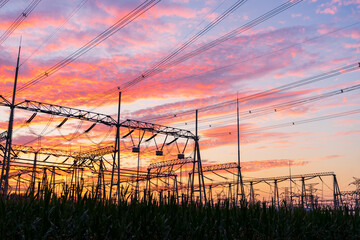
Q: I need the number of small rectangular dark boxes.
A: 3